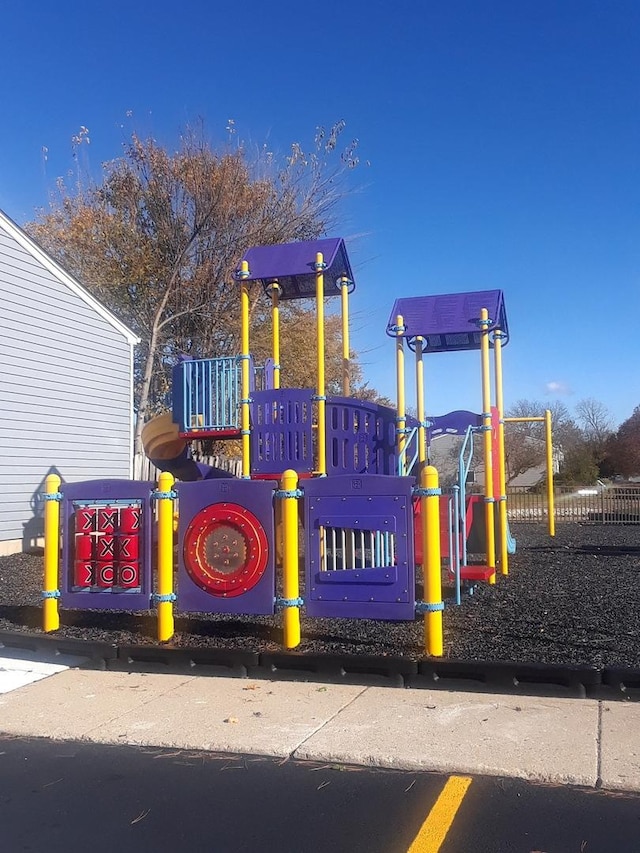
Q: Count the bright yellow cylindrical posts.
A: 13